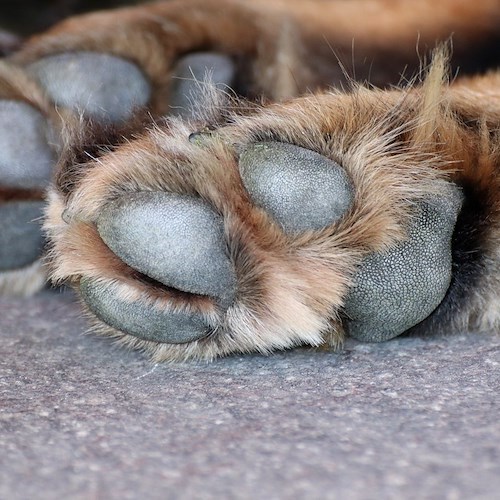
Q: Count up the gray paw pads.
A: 8